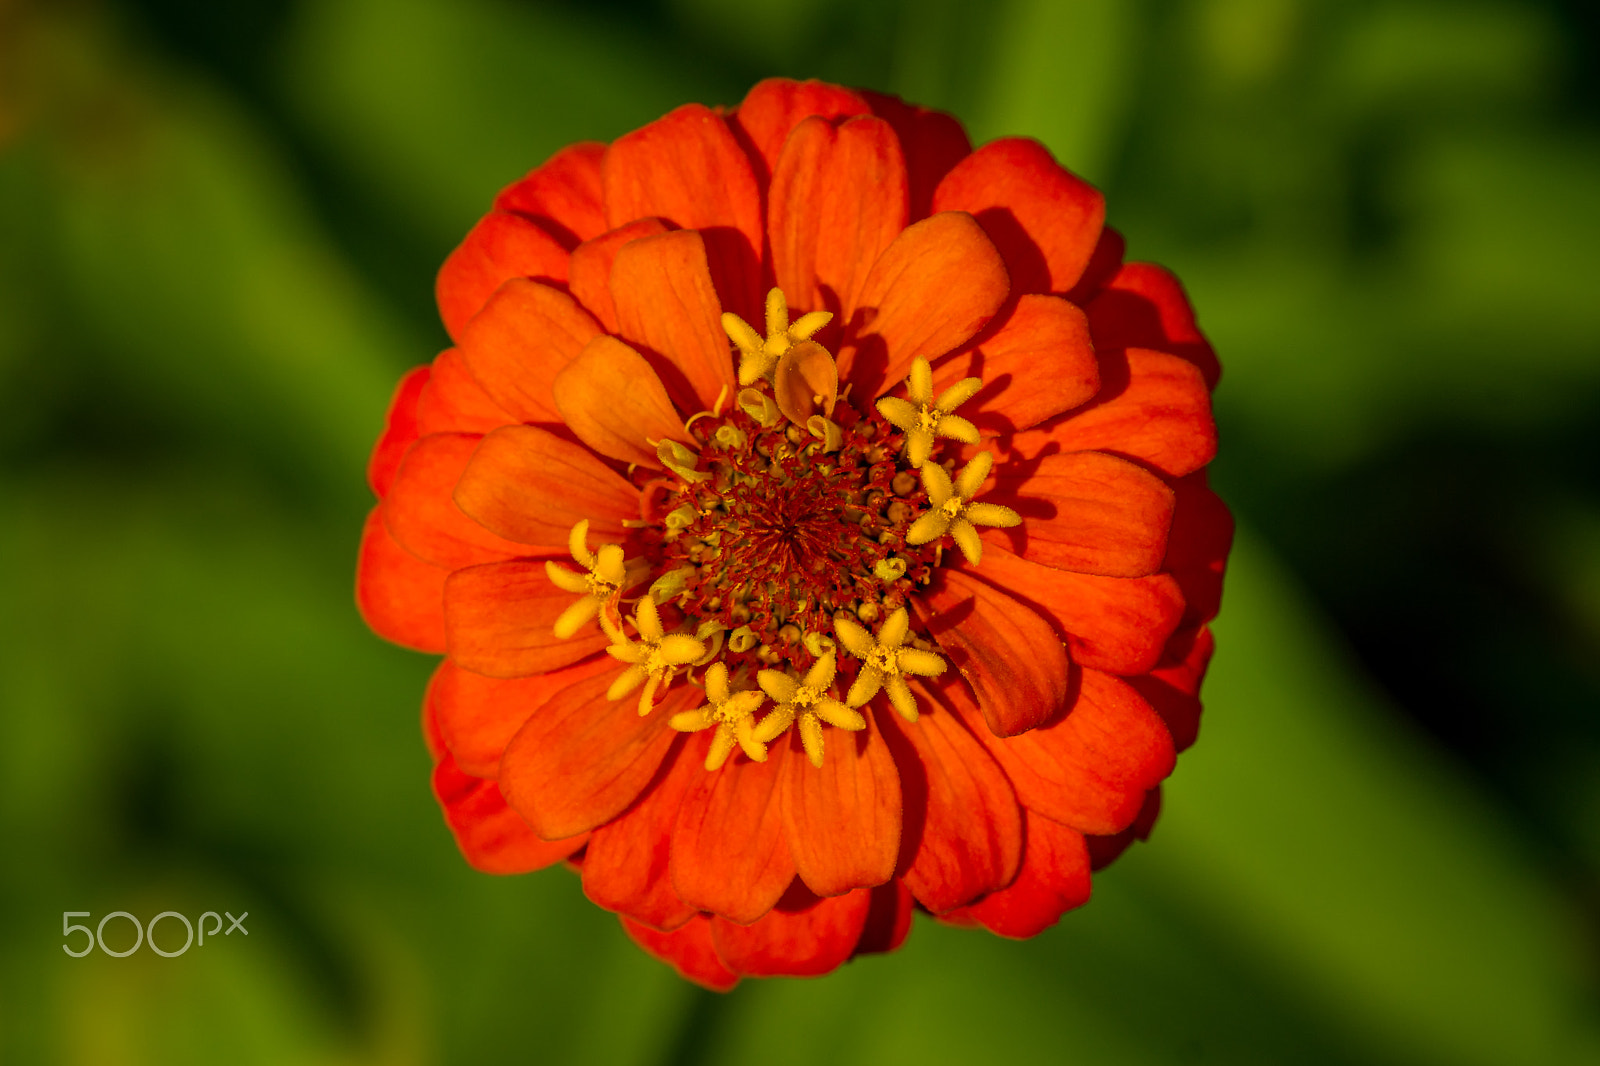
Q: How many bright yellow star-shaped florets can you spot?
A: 8